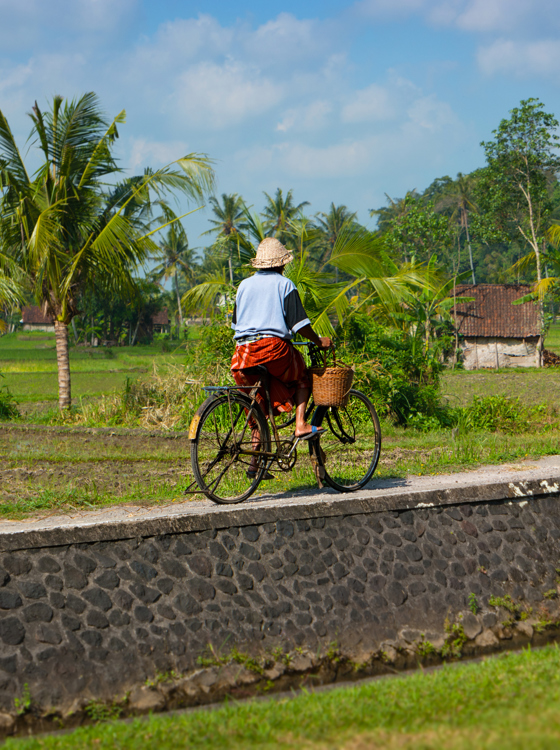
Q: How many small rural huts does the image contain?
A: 3